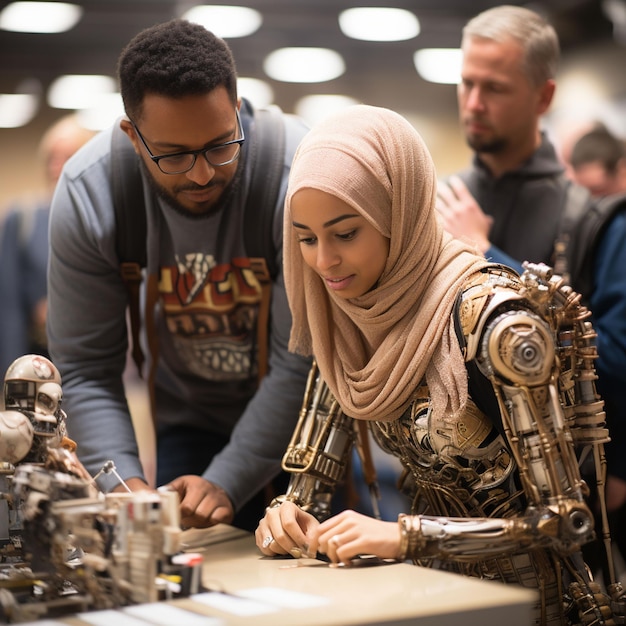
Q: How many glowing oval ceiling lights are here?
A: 10